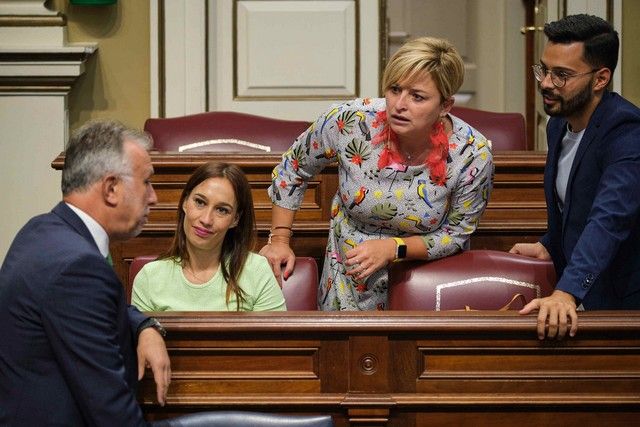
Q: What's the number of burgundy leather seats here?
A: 4